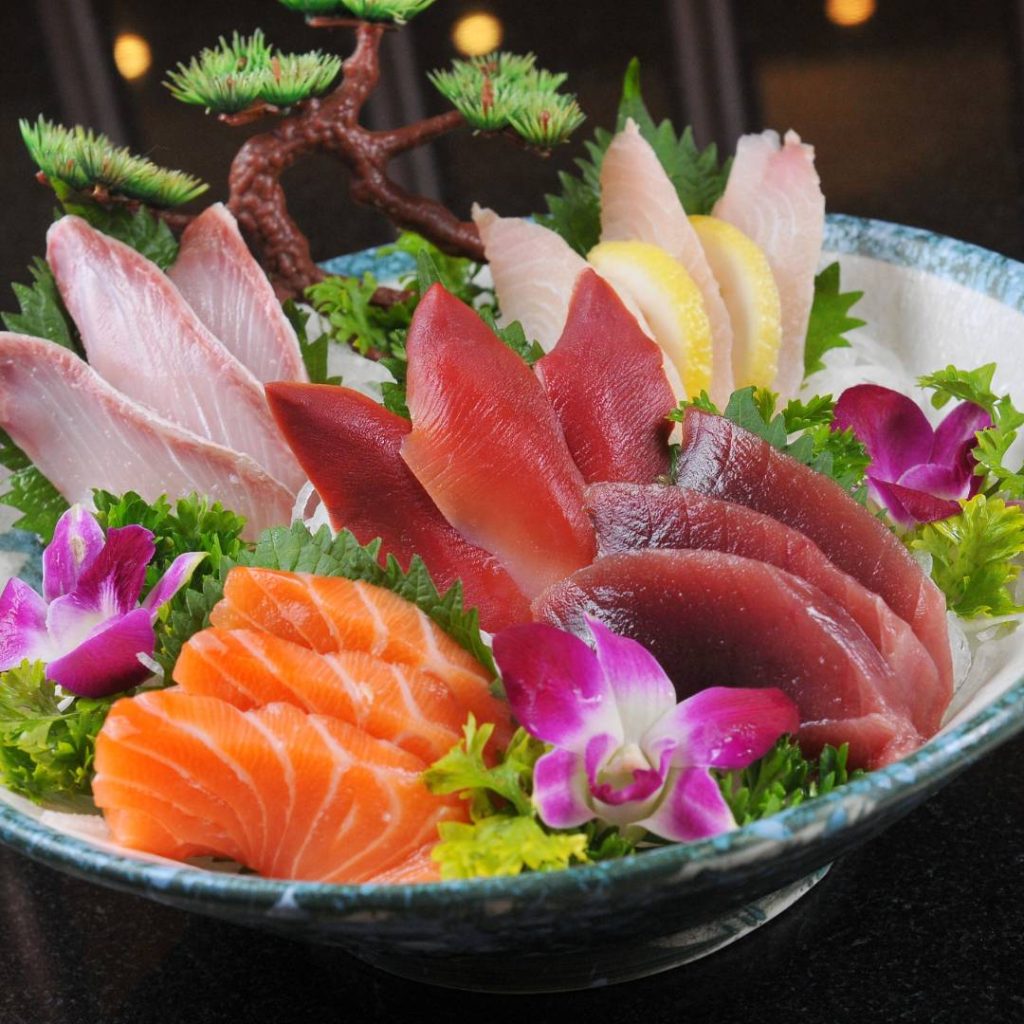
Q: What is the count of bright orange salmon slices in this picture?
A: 3